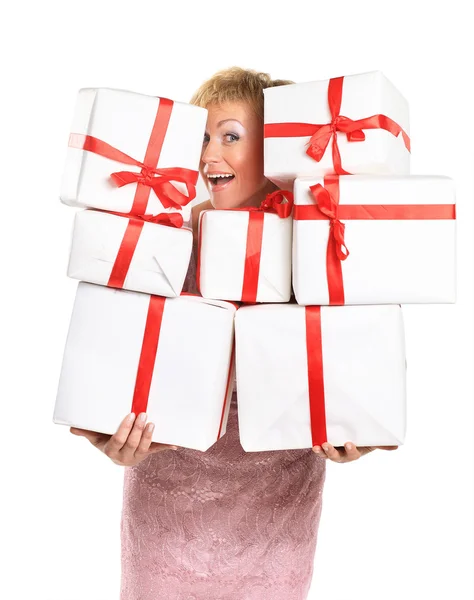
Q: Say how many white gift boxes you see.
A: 7